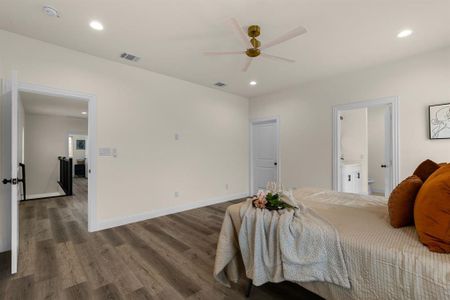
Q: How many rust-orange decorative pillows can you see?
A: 3